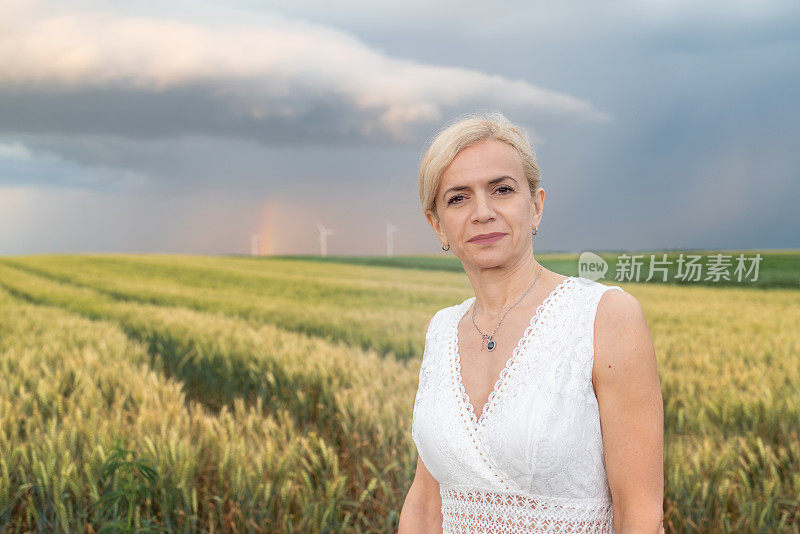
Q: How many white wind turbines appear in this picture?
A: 3